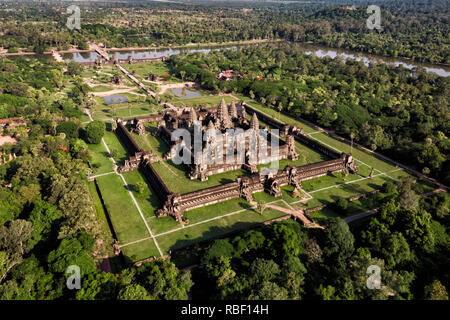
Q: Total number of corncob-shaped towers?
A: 5